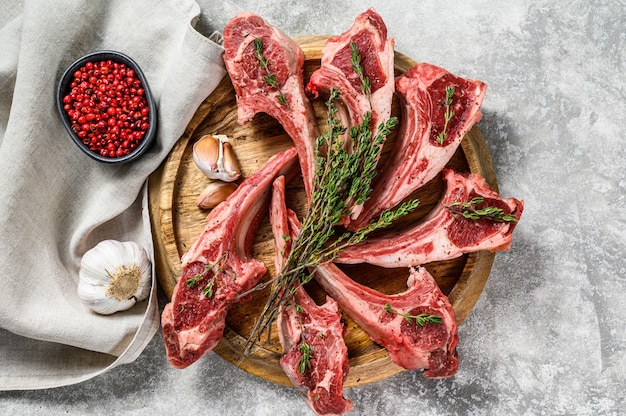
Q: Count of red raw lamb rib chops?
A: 7